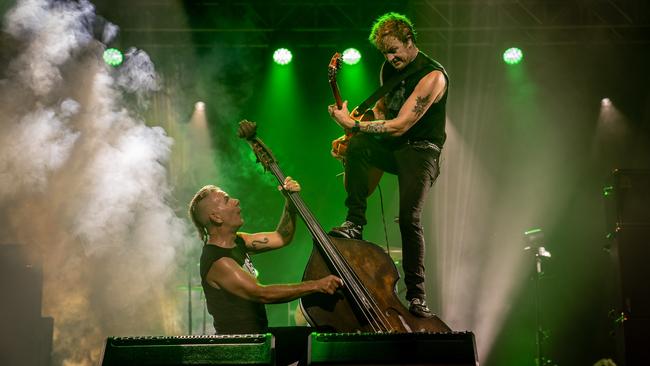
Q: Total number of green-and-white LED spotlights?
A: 4